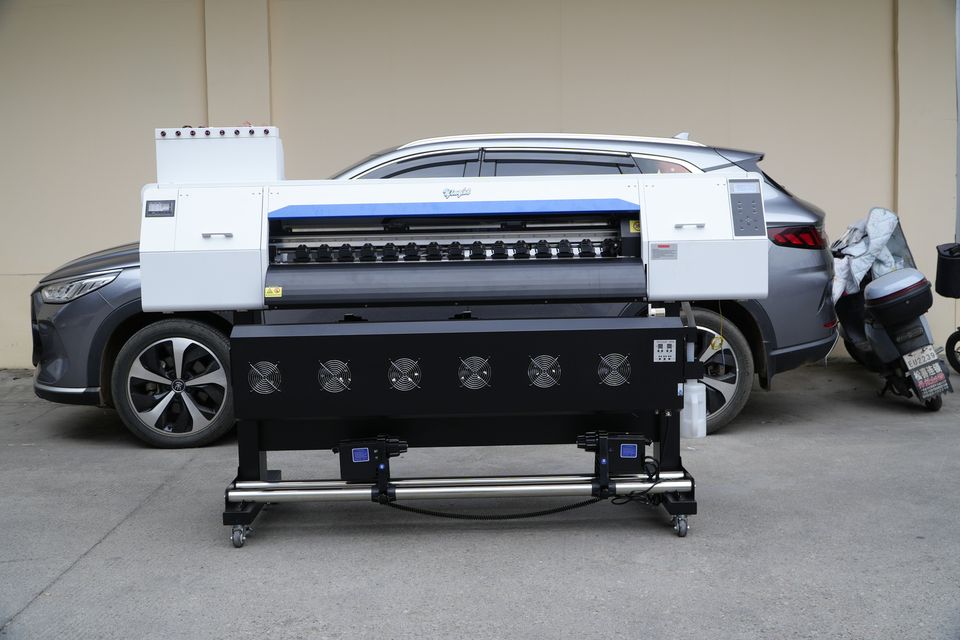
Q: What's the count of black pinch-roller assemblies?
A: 15